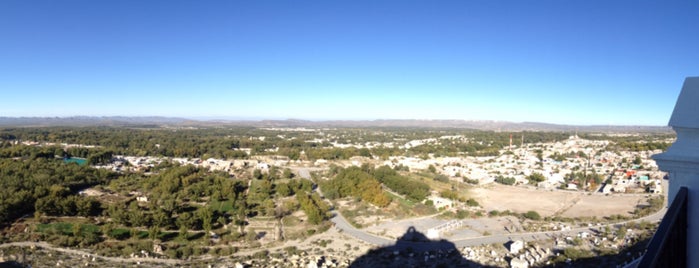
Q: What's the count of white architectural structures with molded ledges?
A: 1